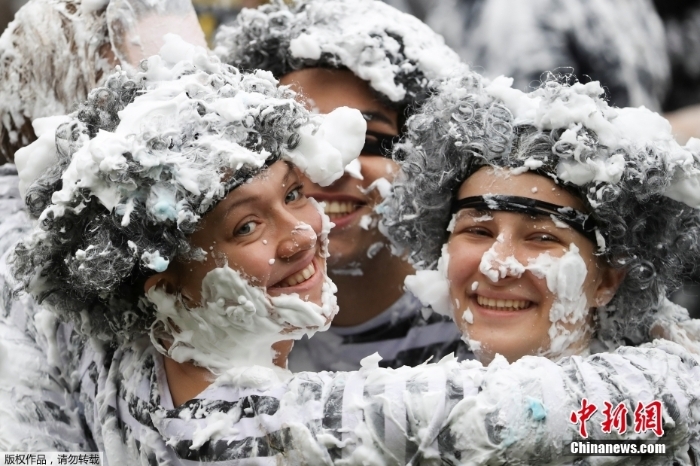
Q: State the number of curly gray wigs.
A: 3